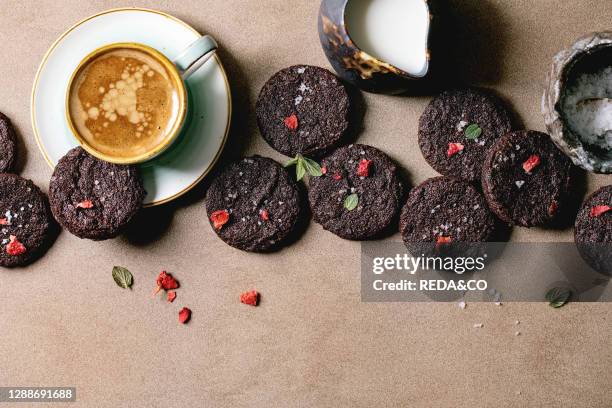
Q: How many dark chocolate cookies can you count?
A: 10